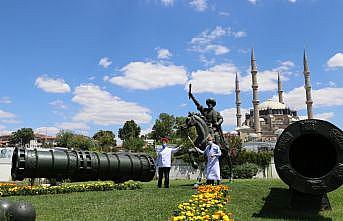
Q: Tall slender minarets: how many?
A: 4